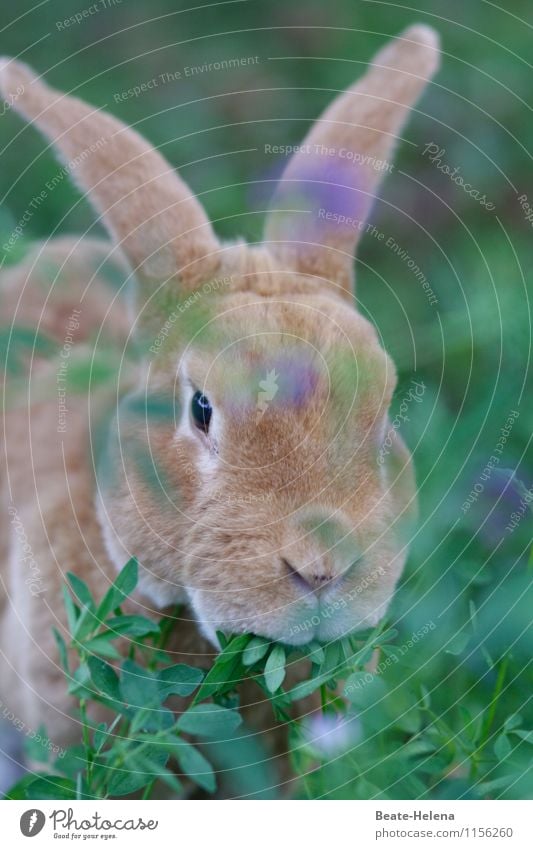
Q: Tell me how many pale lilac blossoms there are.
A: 1